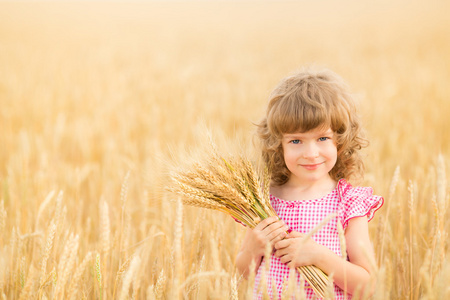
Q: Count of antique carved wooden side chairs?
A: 0